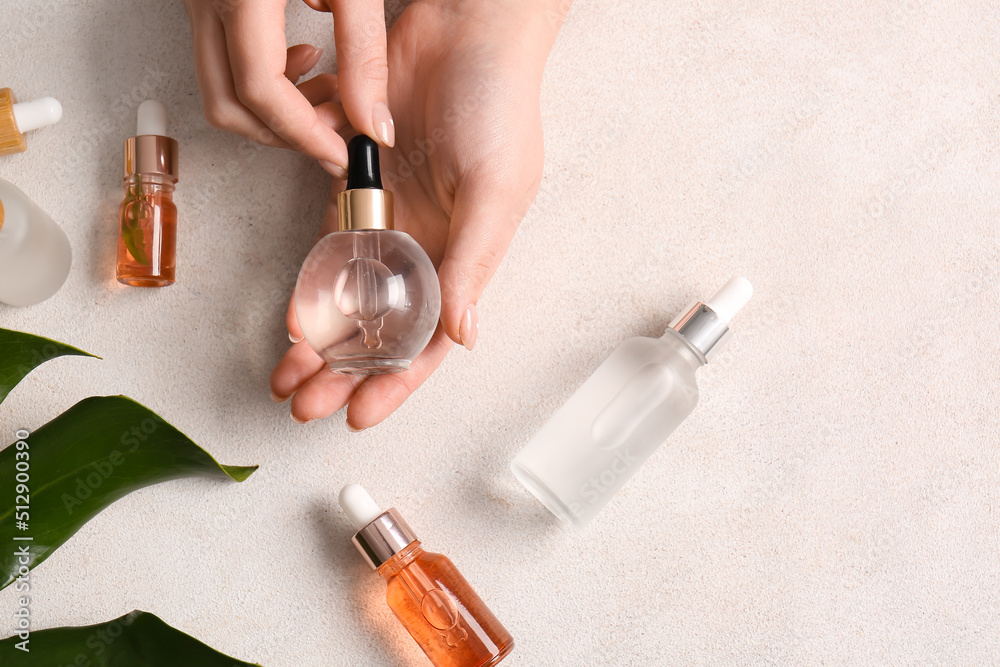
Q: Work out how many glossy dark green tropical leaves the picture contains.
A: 3